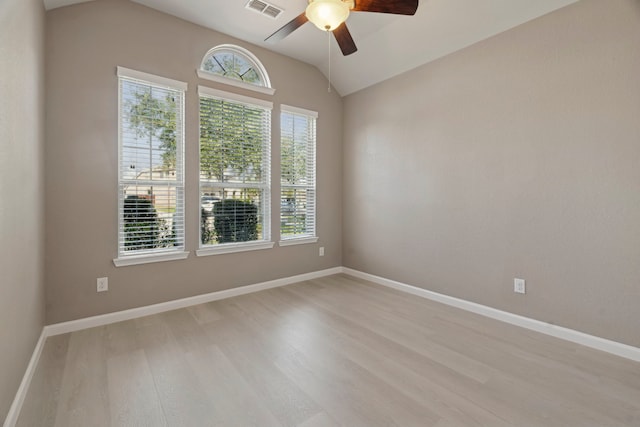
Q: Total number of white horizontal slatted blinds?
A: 3